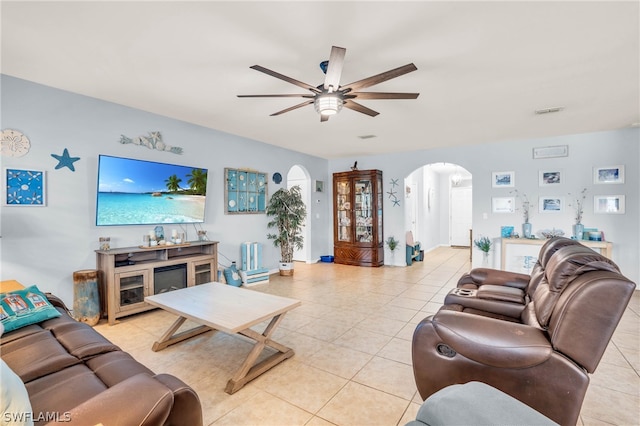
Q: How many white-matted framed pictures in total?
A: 6